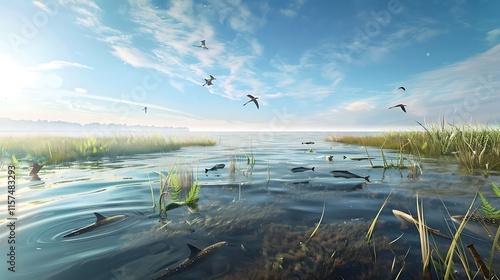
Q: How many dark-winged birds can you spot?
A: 6